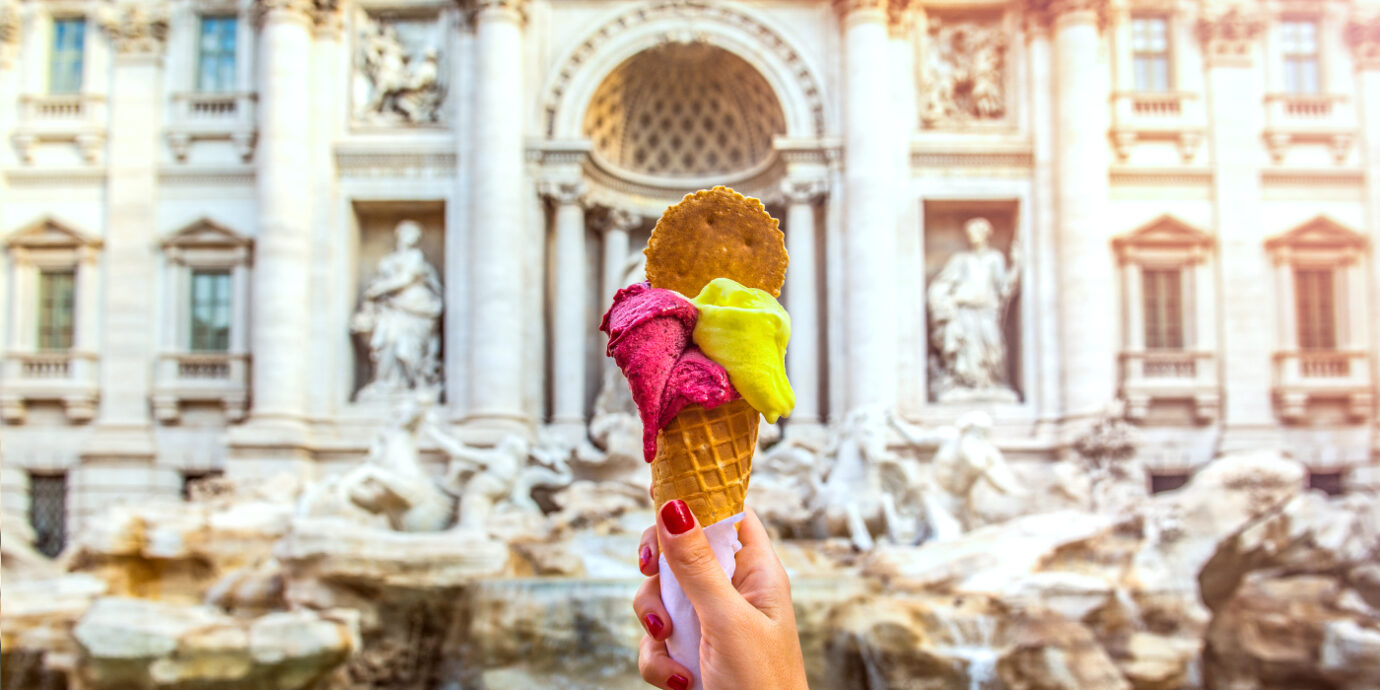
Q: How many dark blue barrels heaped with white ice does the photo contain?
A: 0